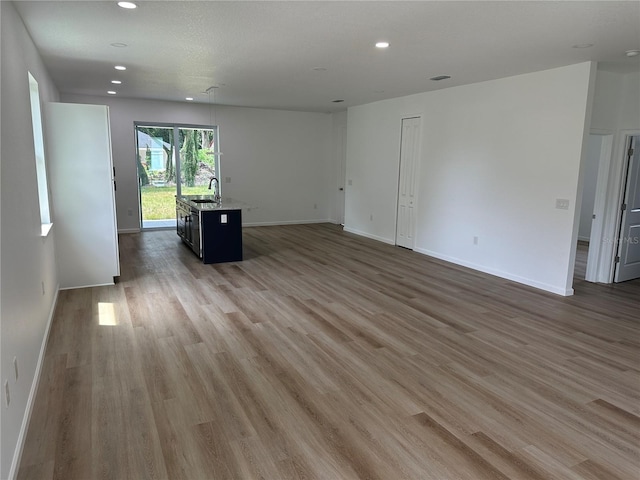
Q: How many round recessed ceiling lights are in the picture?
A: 6